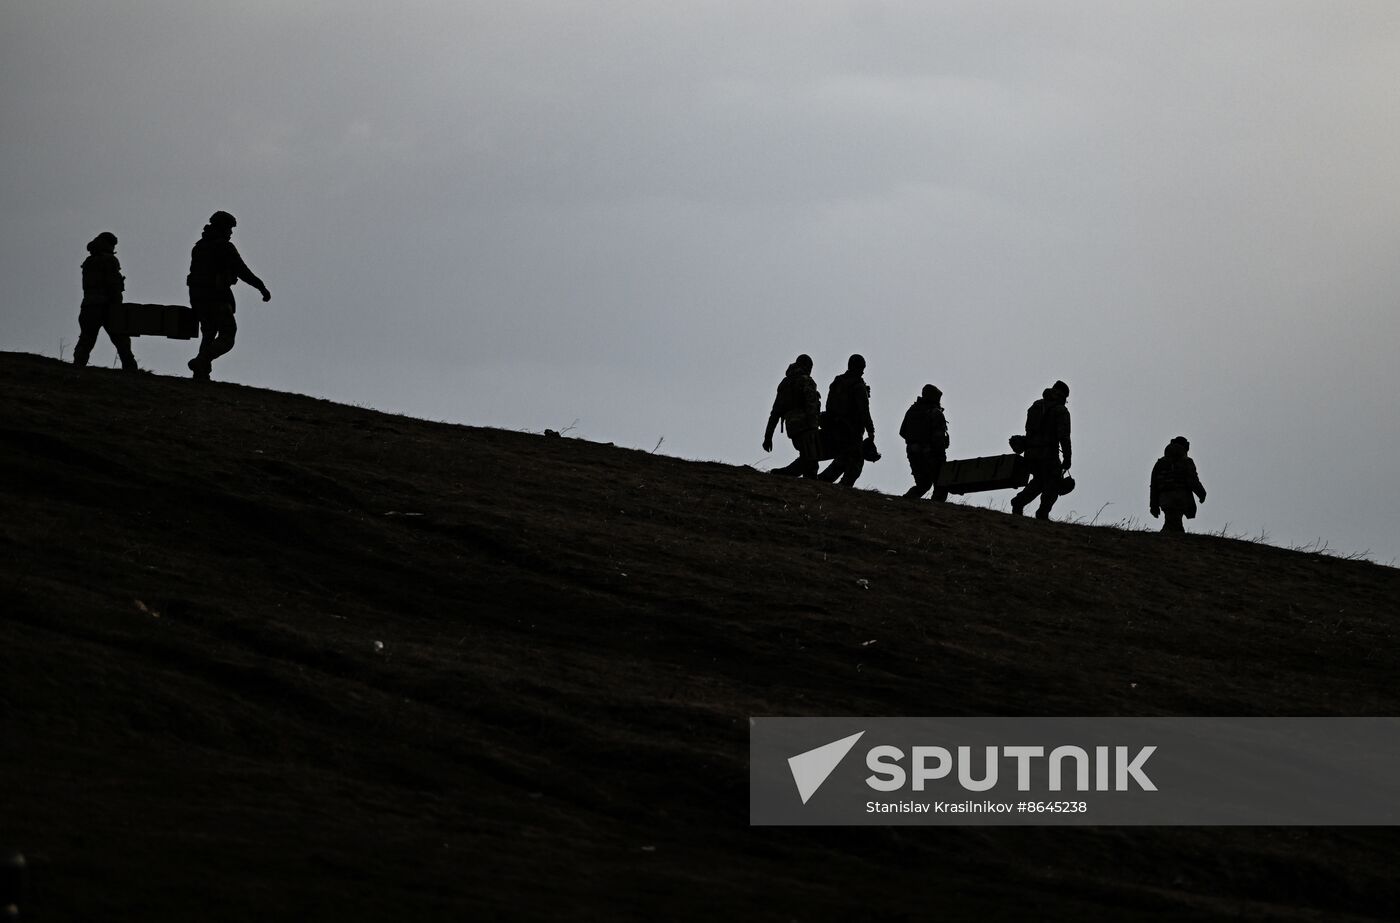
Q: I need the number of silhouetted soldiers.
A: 7